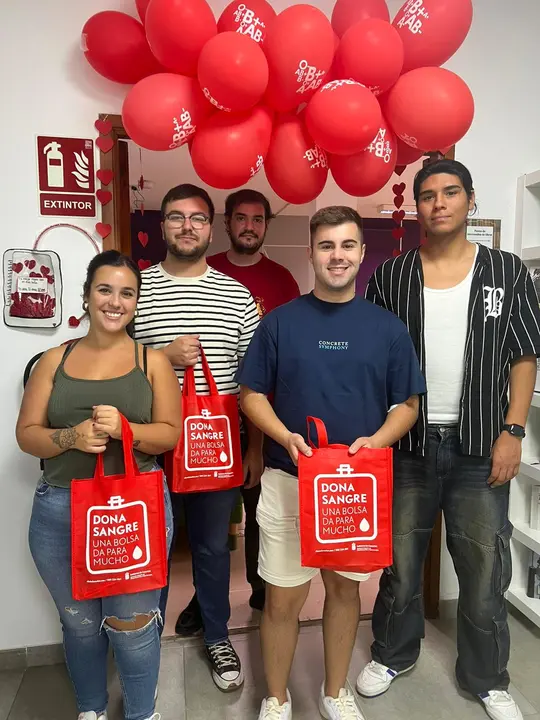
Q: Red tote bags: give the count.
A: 3